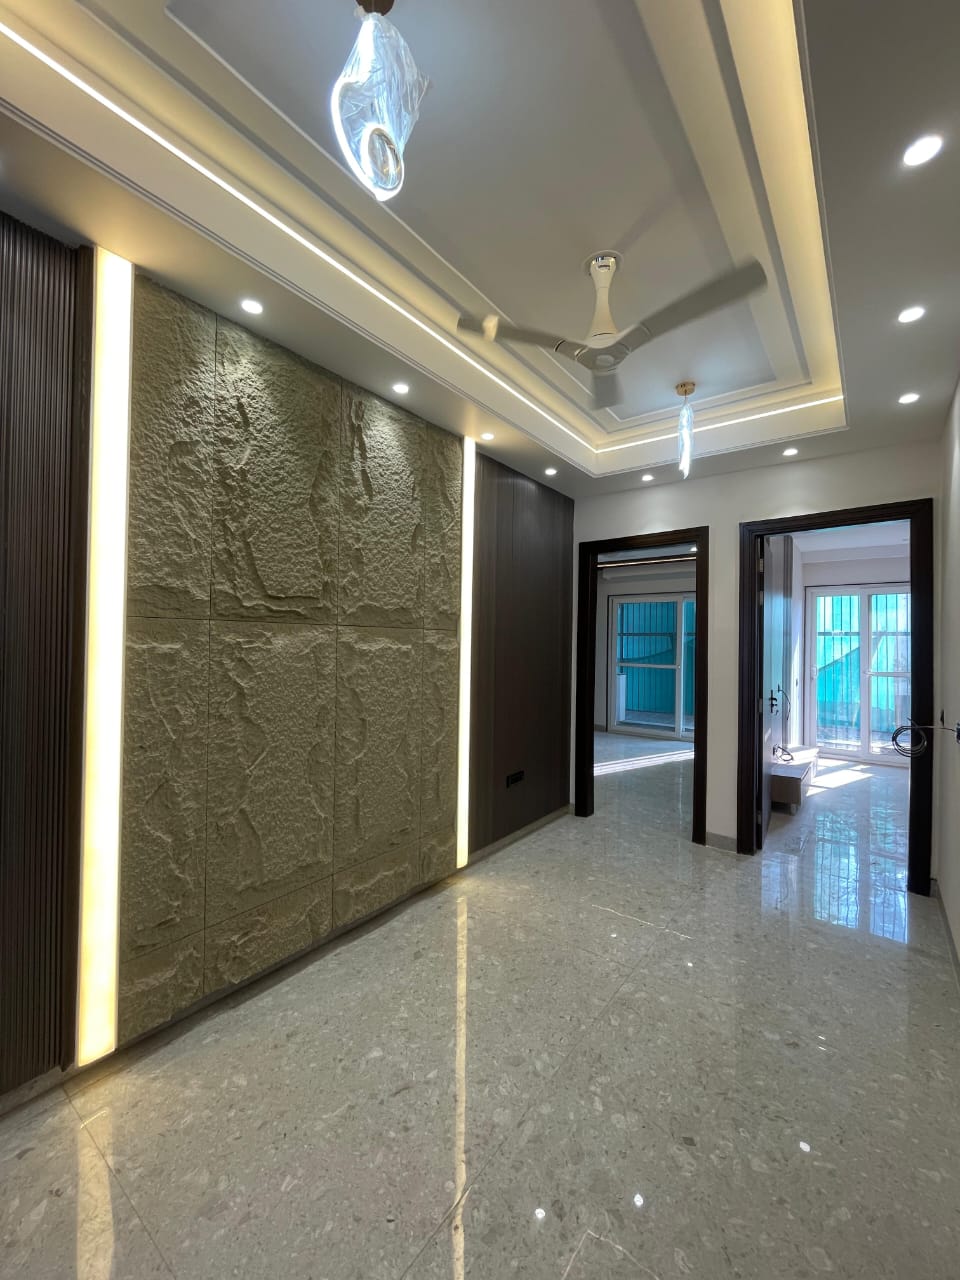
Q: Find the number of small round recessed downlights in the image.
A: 9